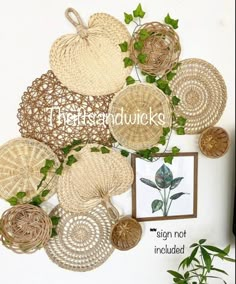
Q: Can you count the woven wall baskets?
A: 11